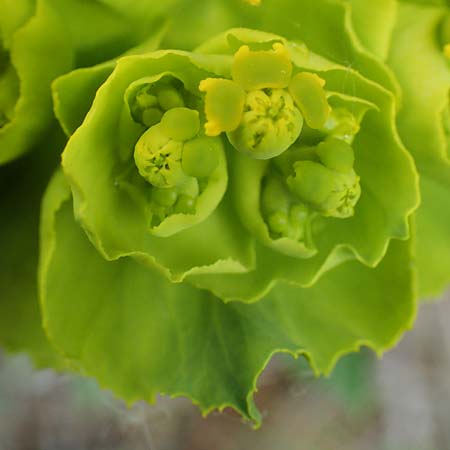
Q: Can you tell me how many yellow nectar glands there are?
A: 3